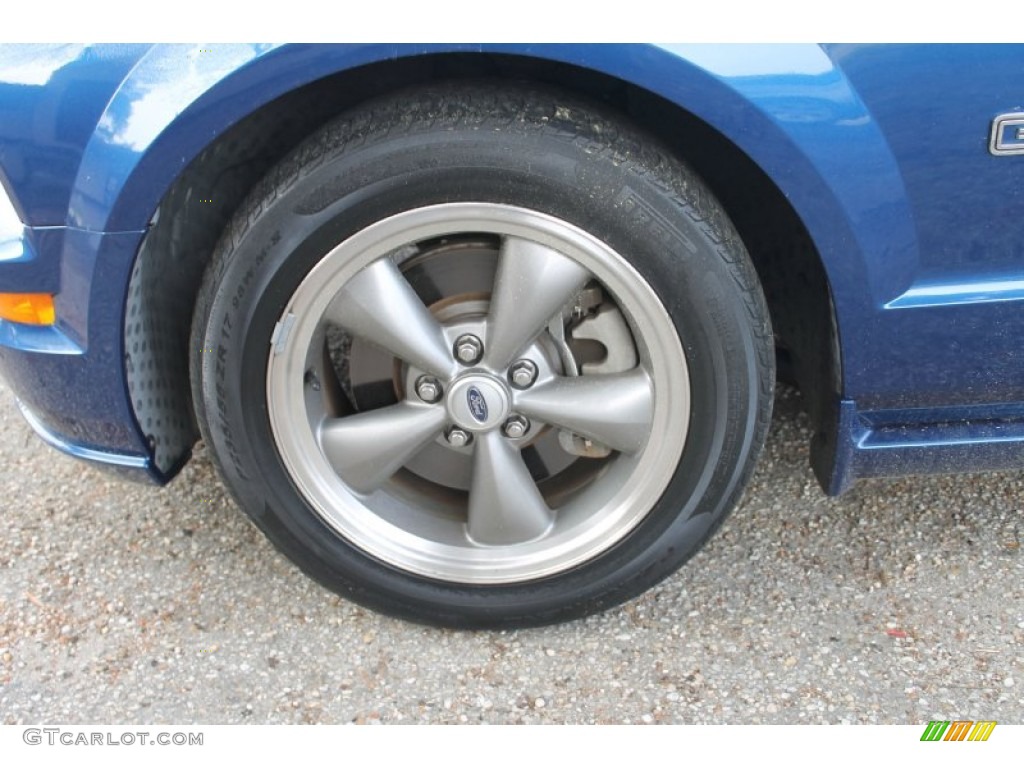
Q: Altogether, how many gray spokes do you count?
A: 5